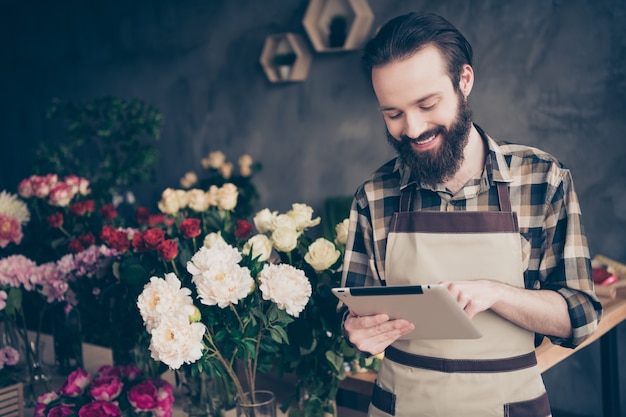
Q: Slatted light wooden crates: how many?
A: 1